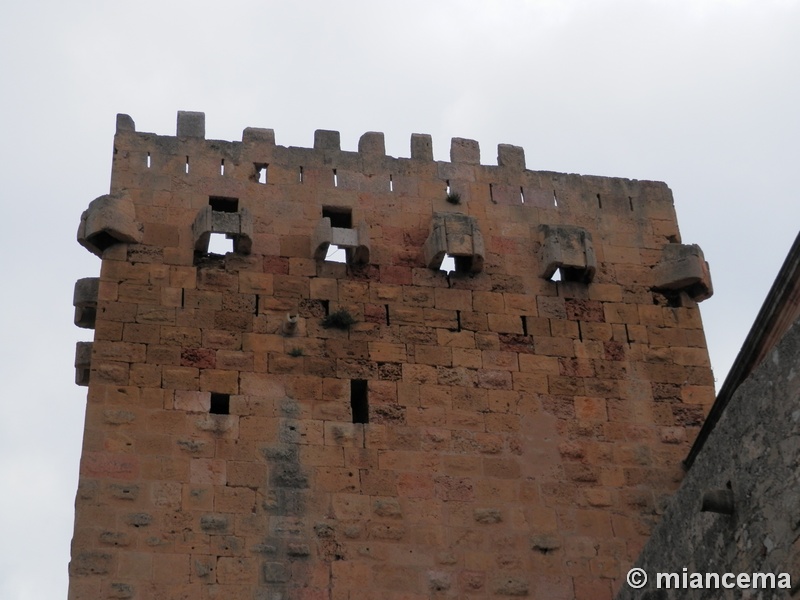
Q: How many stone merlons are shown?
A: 8